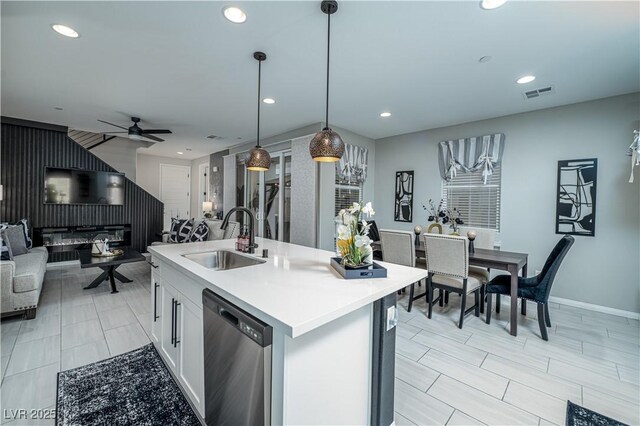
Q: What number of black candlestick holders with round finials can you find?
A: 2